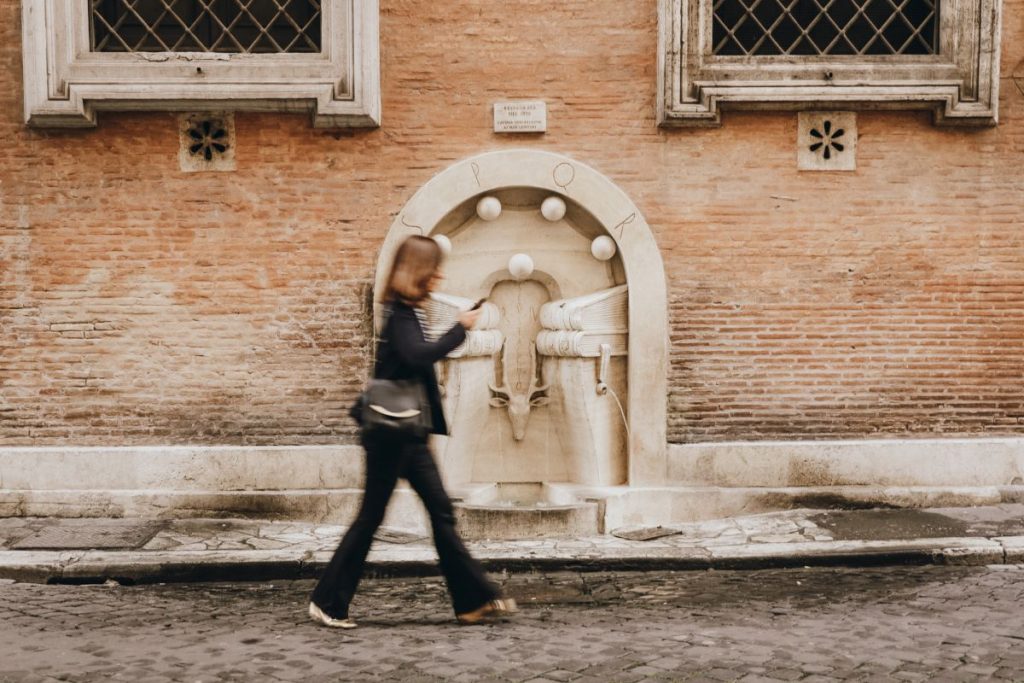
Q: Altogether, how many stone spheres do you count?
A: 5